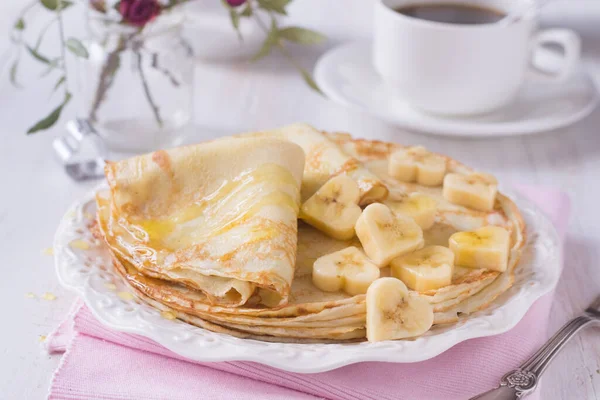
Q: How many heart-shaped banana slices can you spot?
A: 9